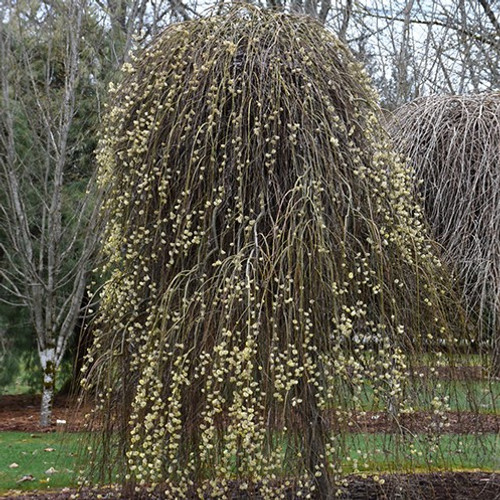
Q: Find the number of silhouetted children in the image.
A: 0